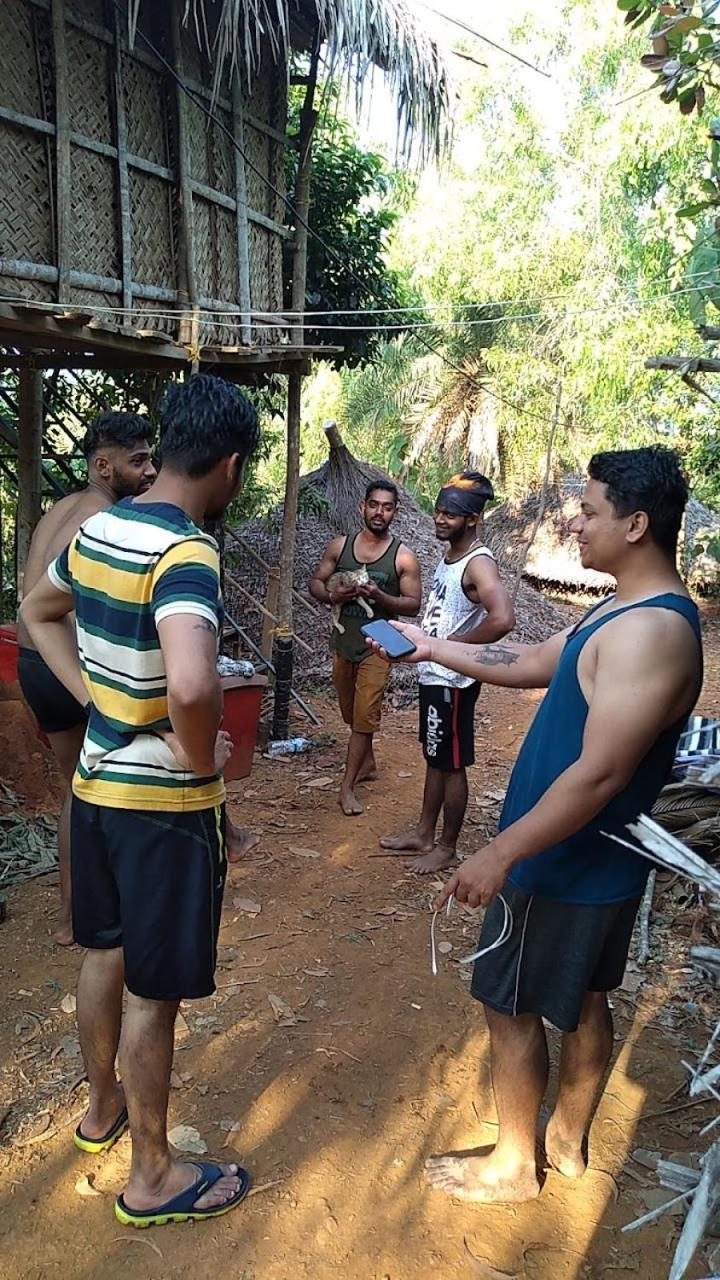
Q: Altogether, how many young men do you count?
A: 5